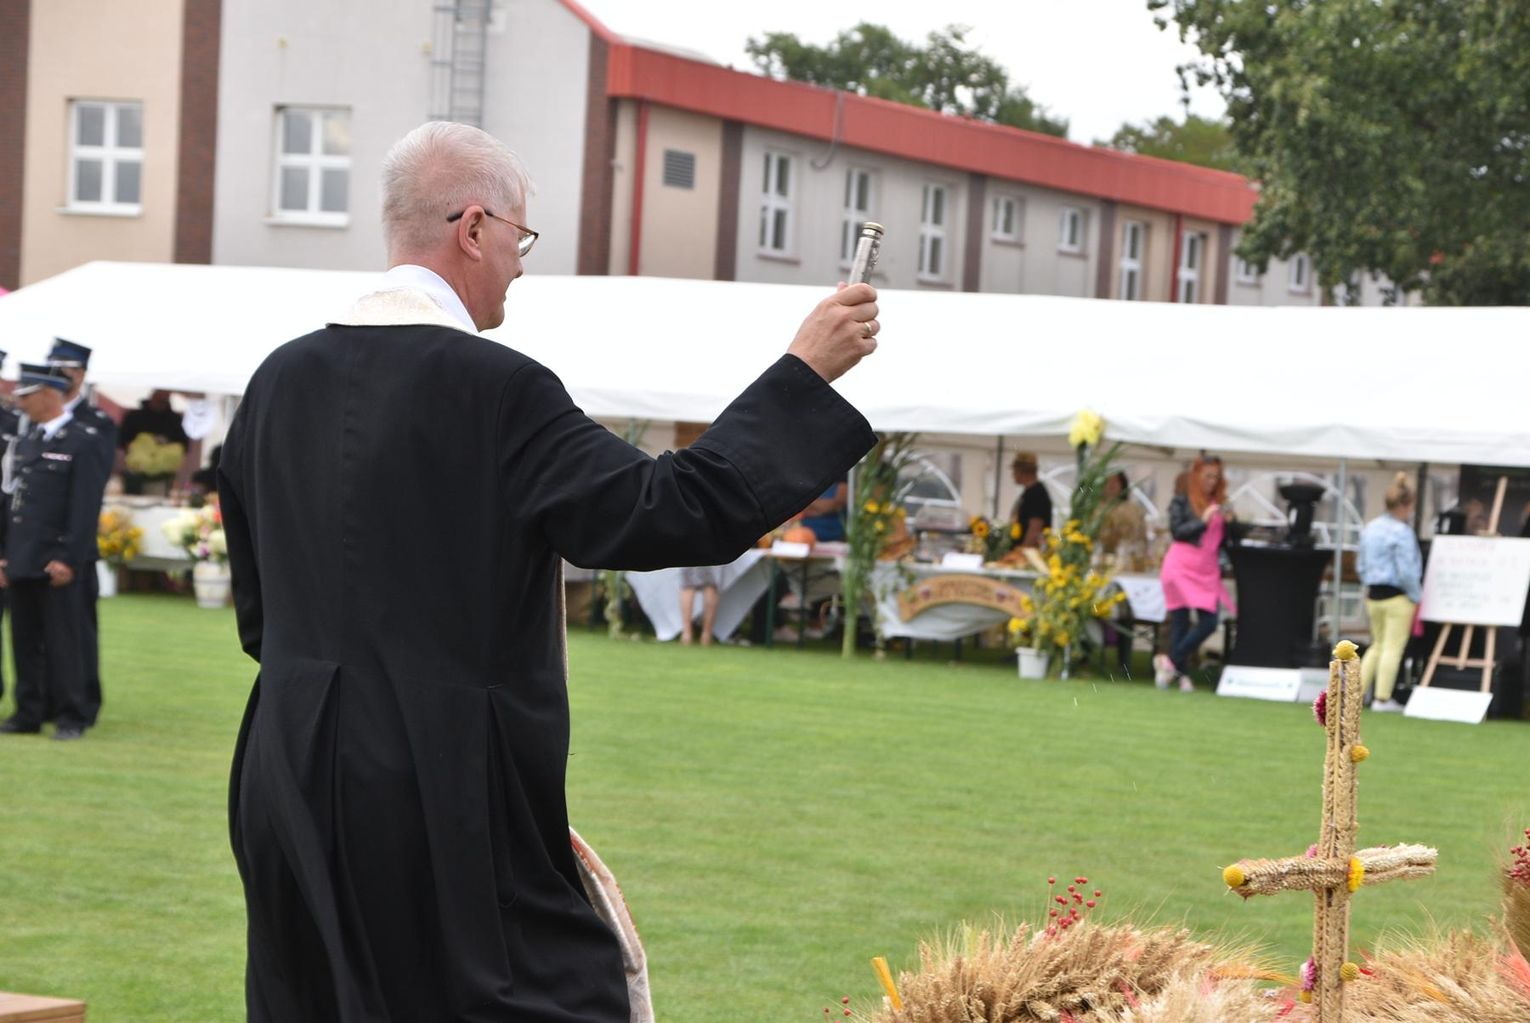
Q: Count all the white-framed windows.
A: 11